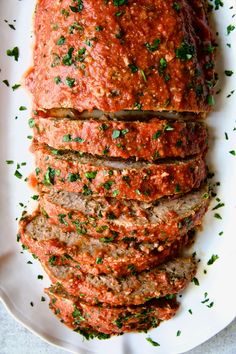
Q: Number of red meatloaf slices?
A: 6